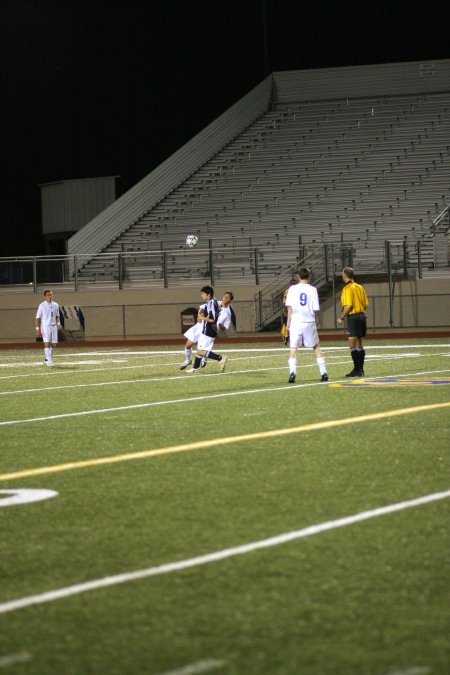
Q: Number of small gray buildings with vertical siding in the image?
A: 1